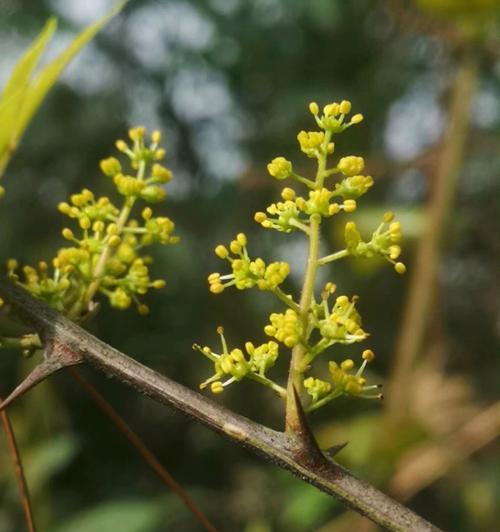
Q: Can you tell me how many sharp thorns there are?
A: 3